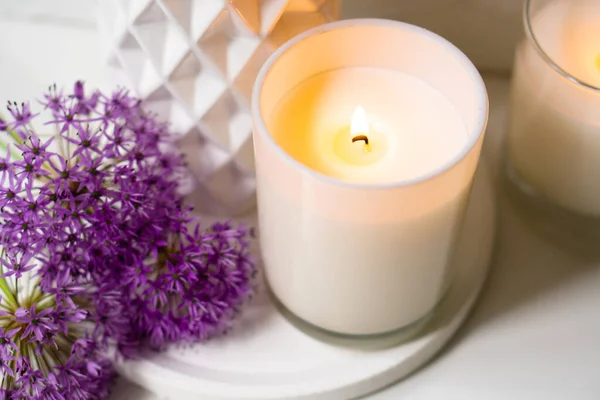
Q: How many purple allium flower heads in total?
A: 3